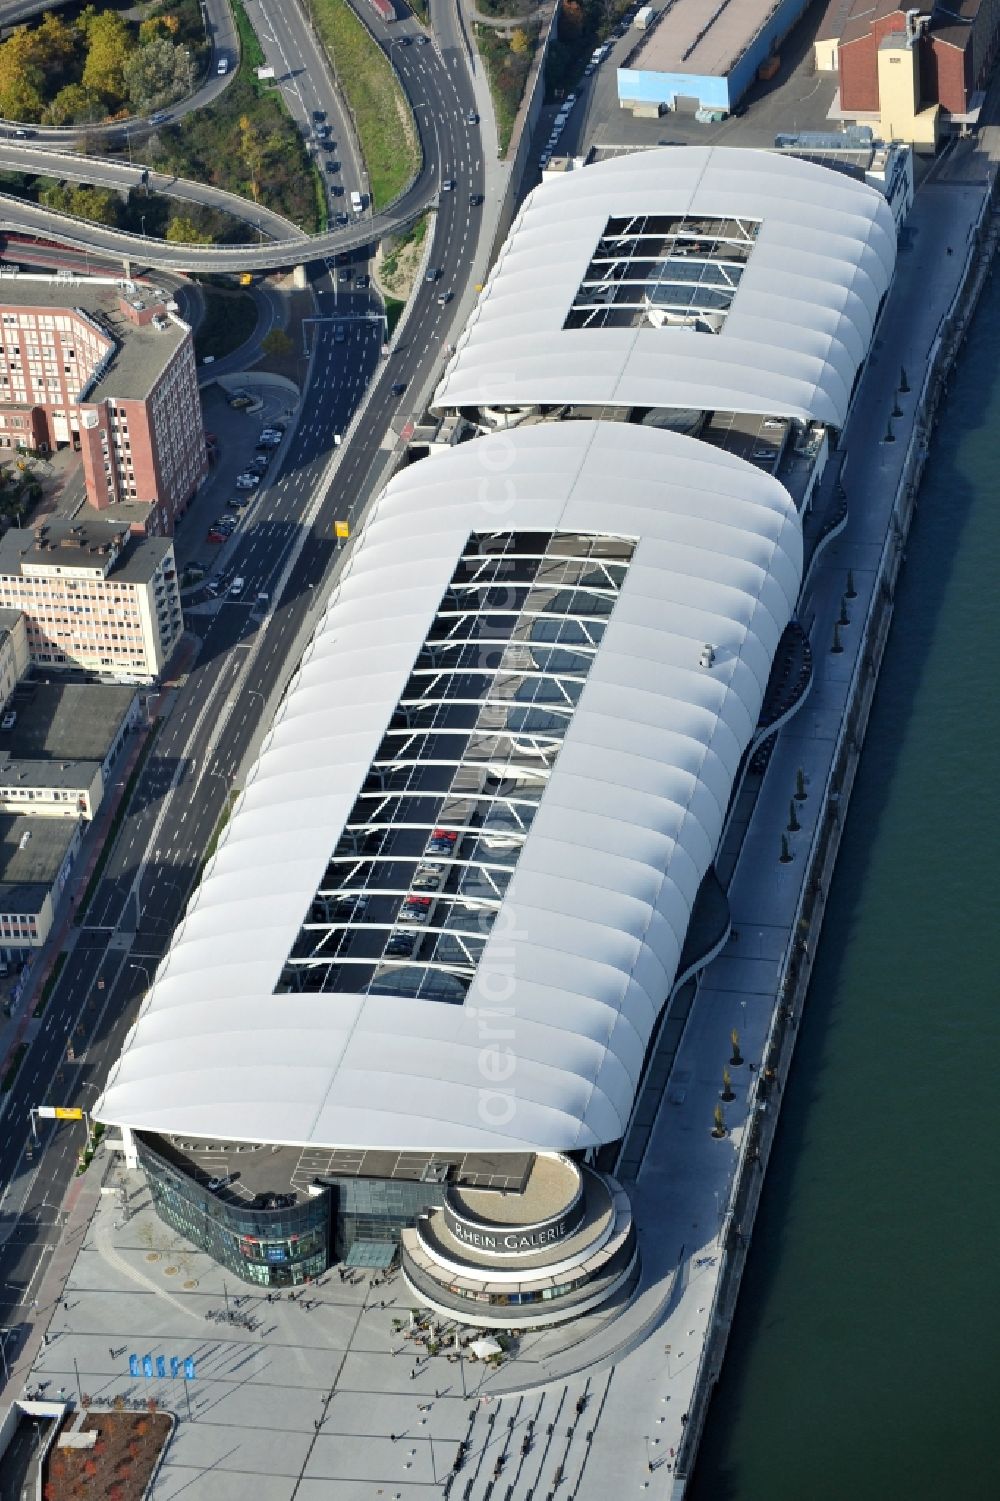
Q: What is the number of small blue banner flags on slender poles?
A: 5